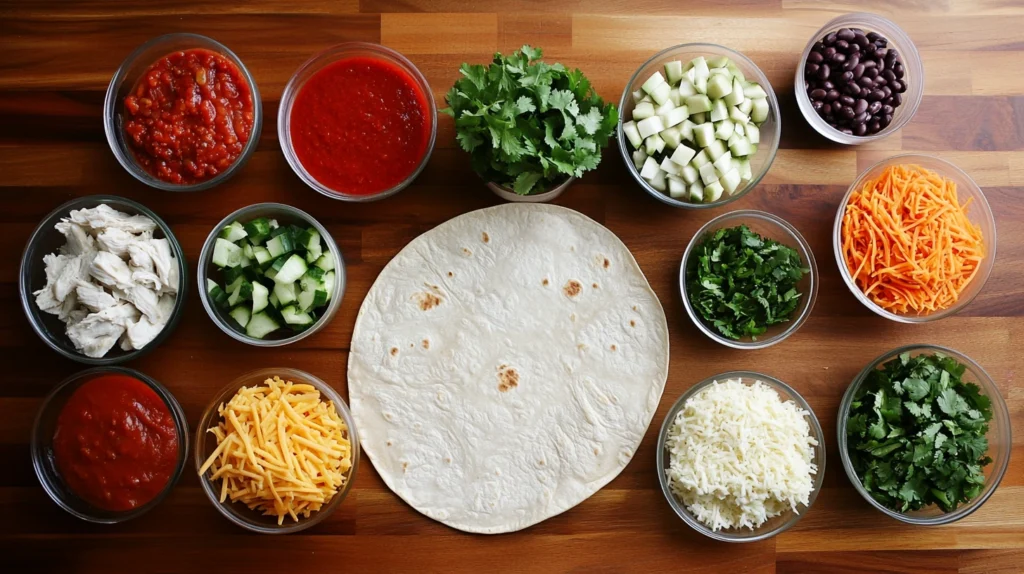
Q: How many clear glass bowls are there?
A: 12